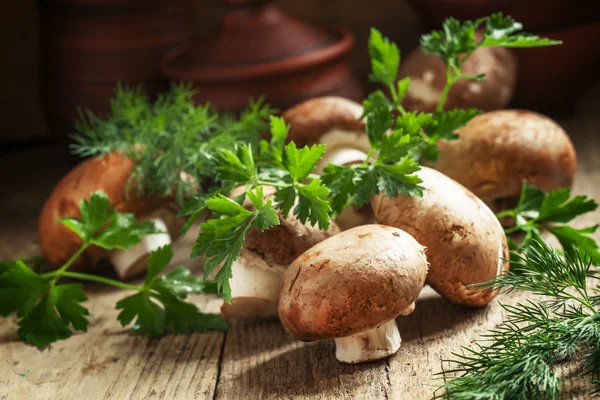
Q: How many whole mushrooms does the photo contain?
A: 7